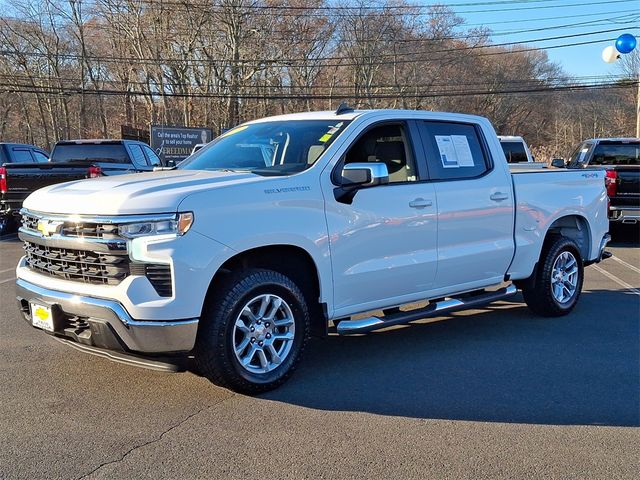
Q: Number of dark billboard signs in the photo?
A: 1